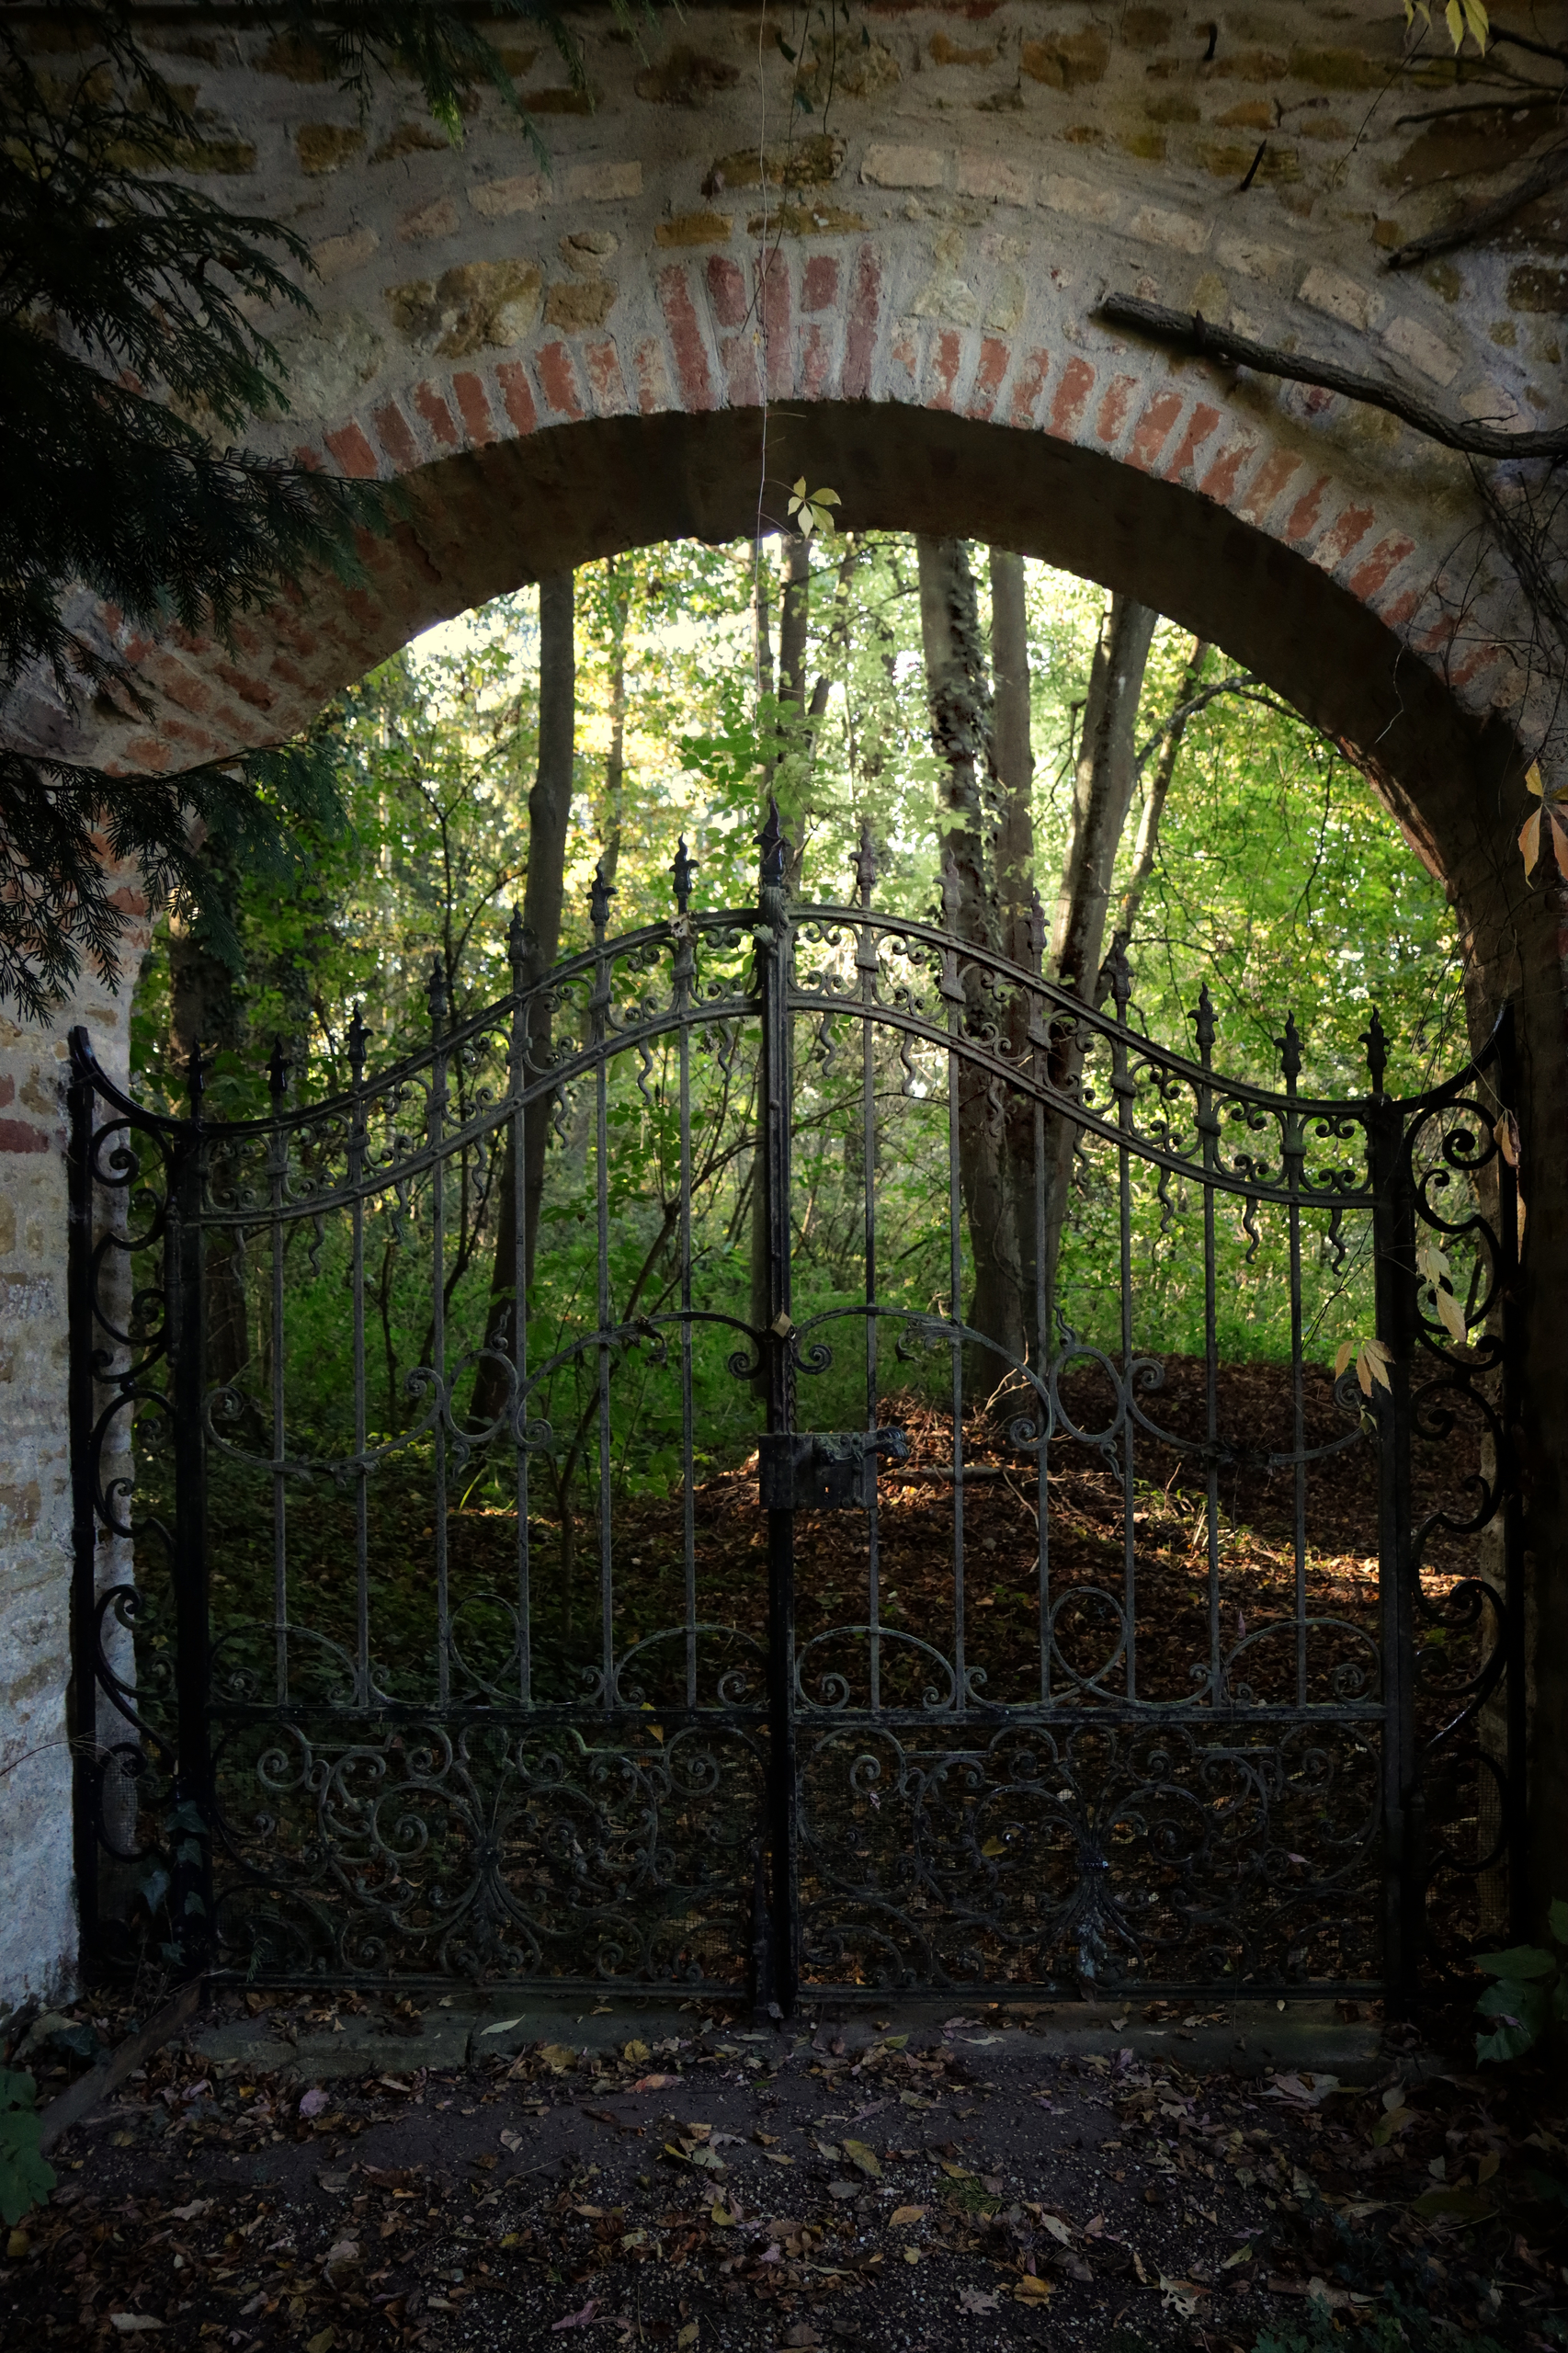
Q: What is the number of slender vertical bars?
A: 12